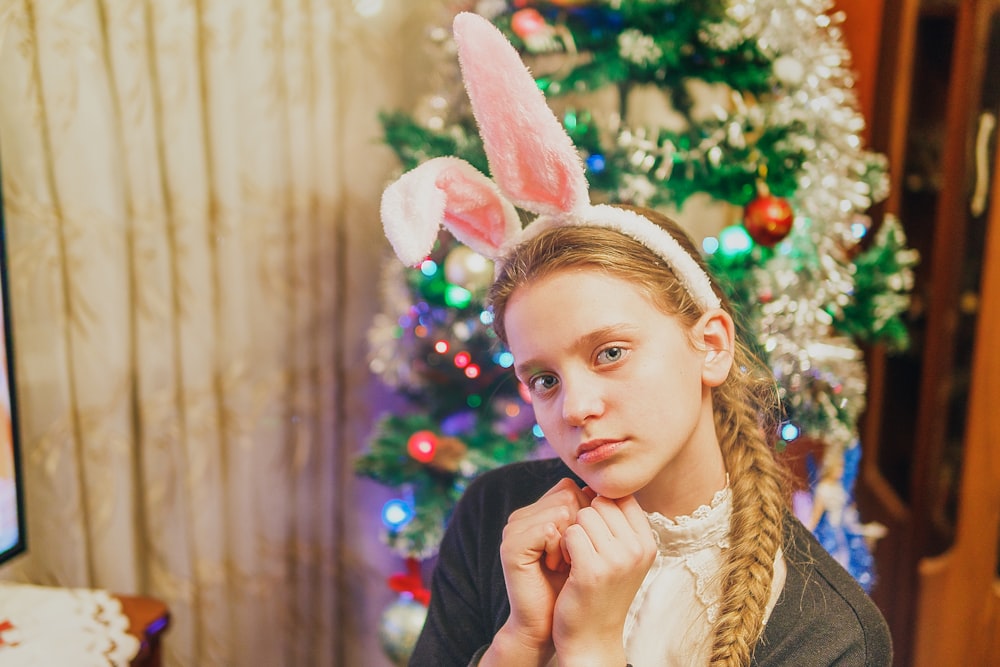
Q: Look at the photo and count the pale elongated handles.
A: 1